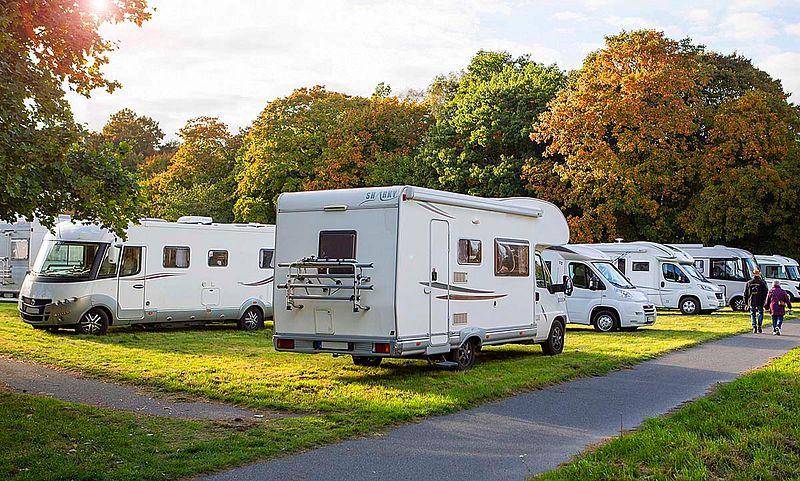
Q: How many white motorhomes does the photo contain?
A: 7